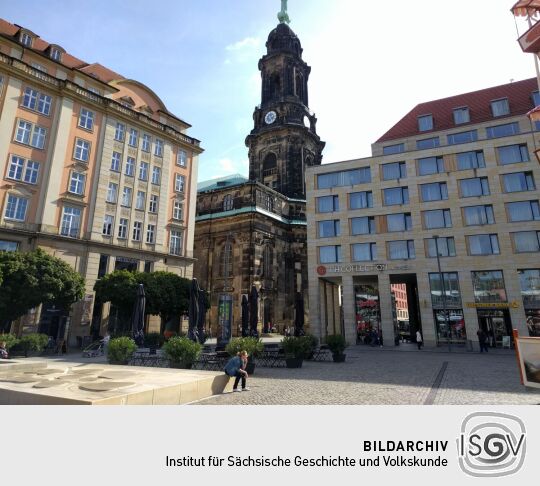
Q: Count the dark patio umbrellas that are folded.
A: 6